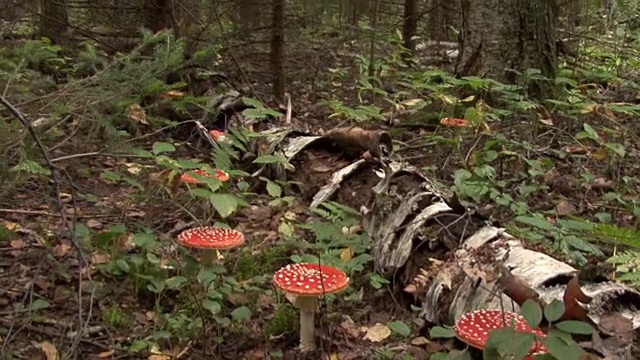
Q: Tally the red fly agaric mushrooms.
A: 6